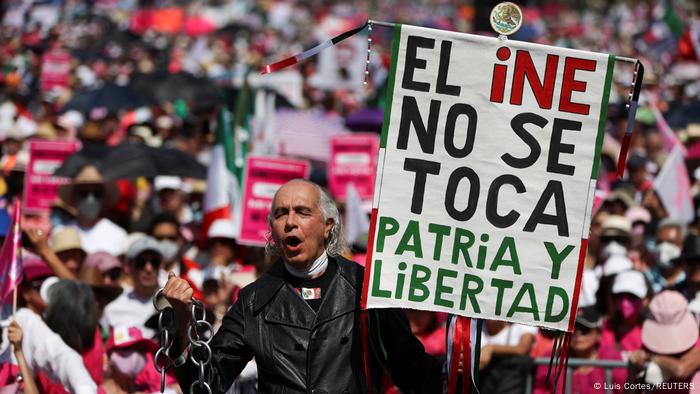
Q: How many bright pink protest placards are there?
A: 4